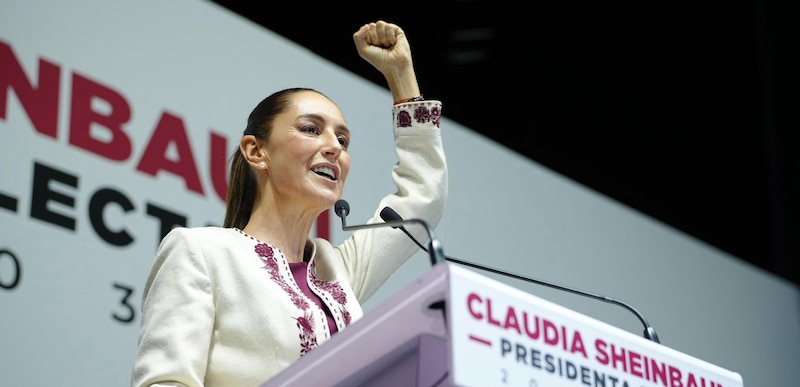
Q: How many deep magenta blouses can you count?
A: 1